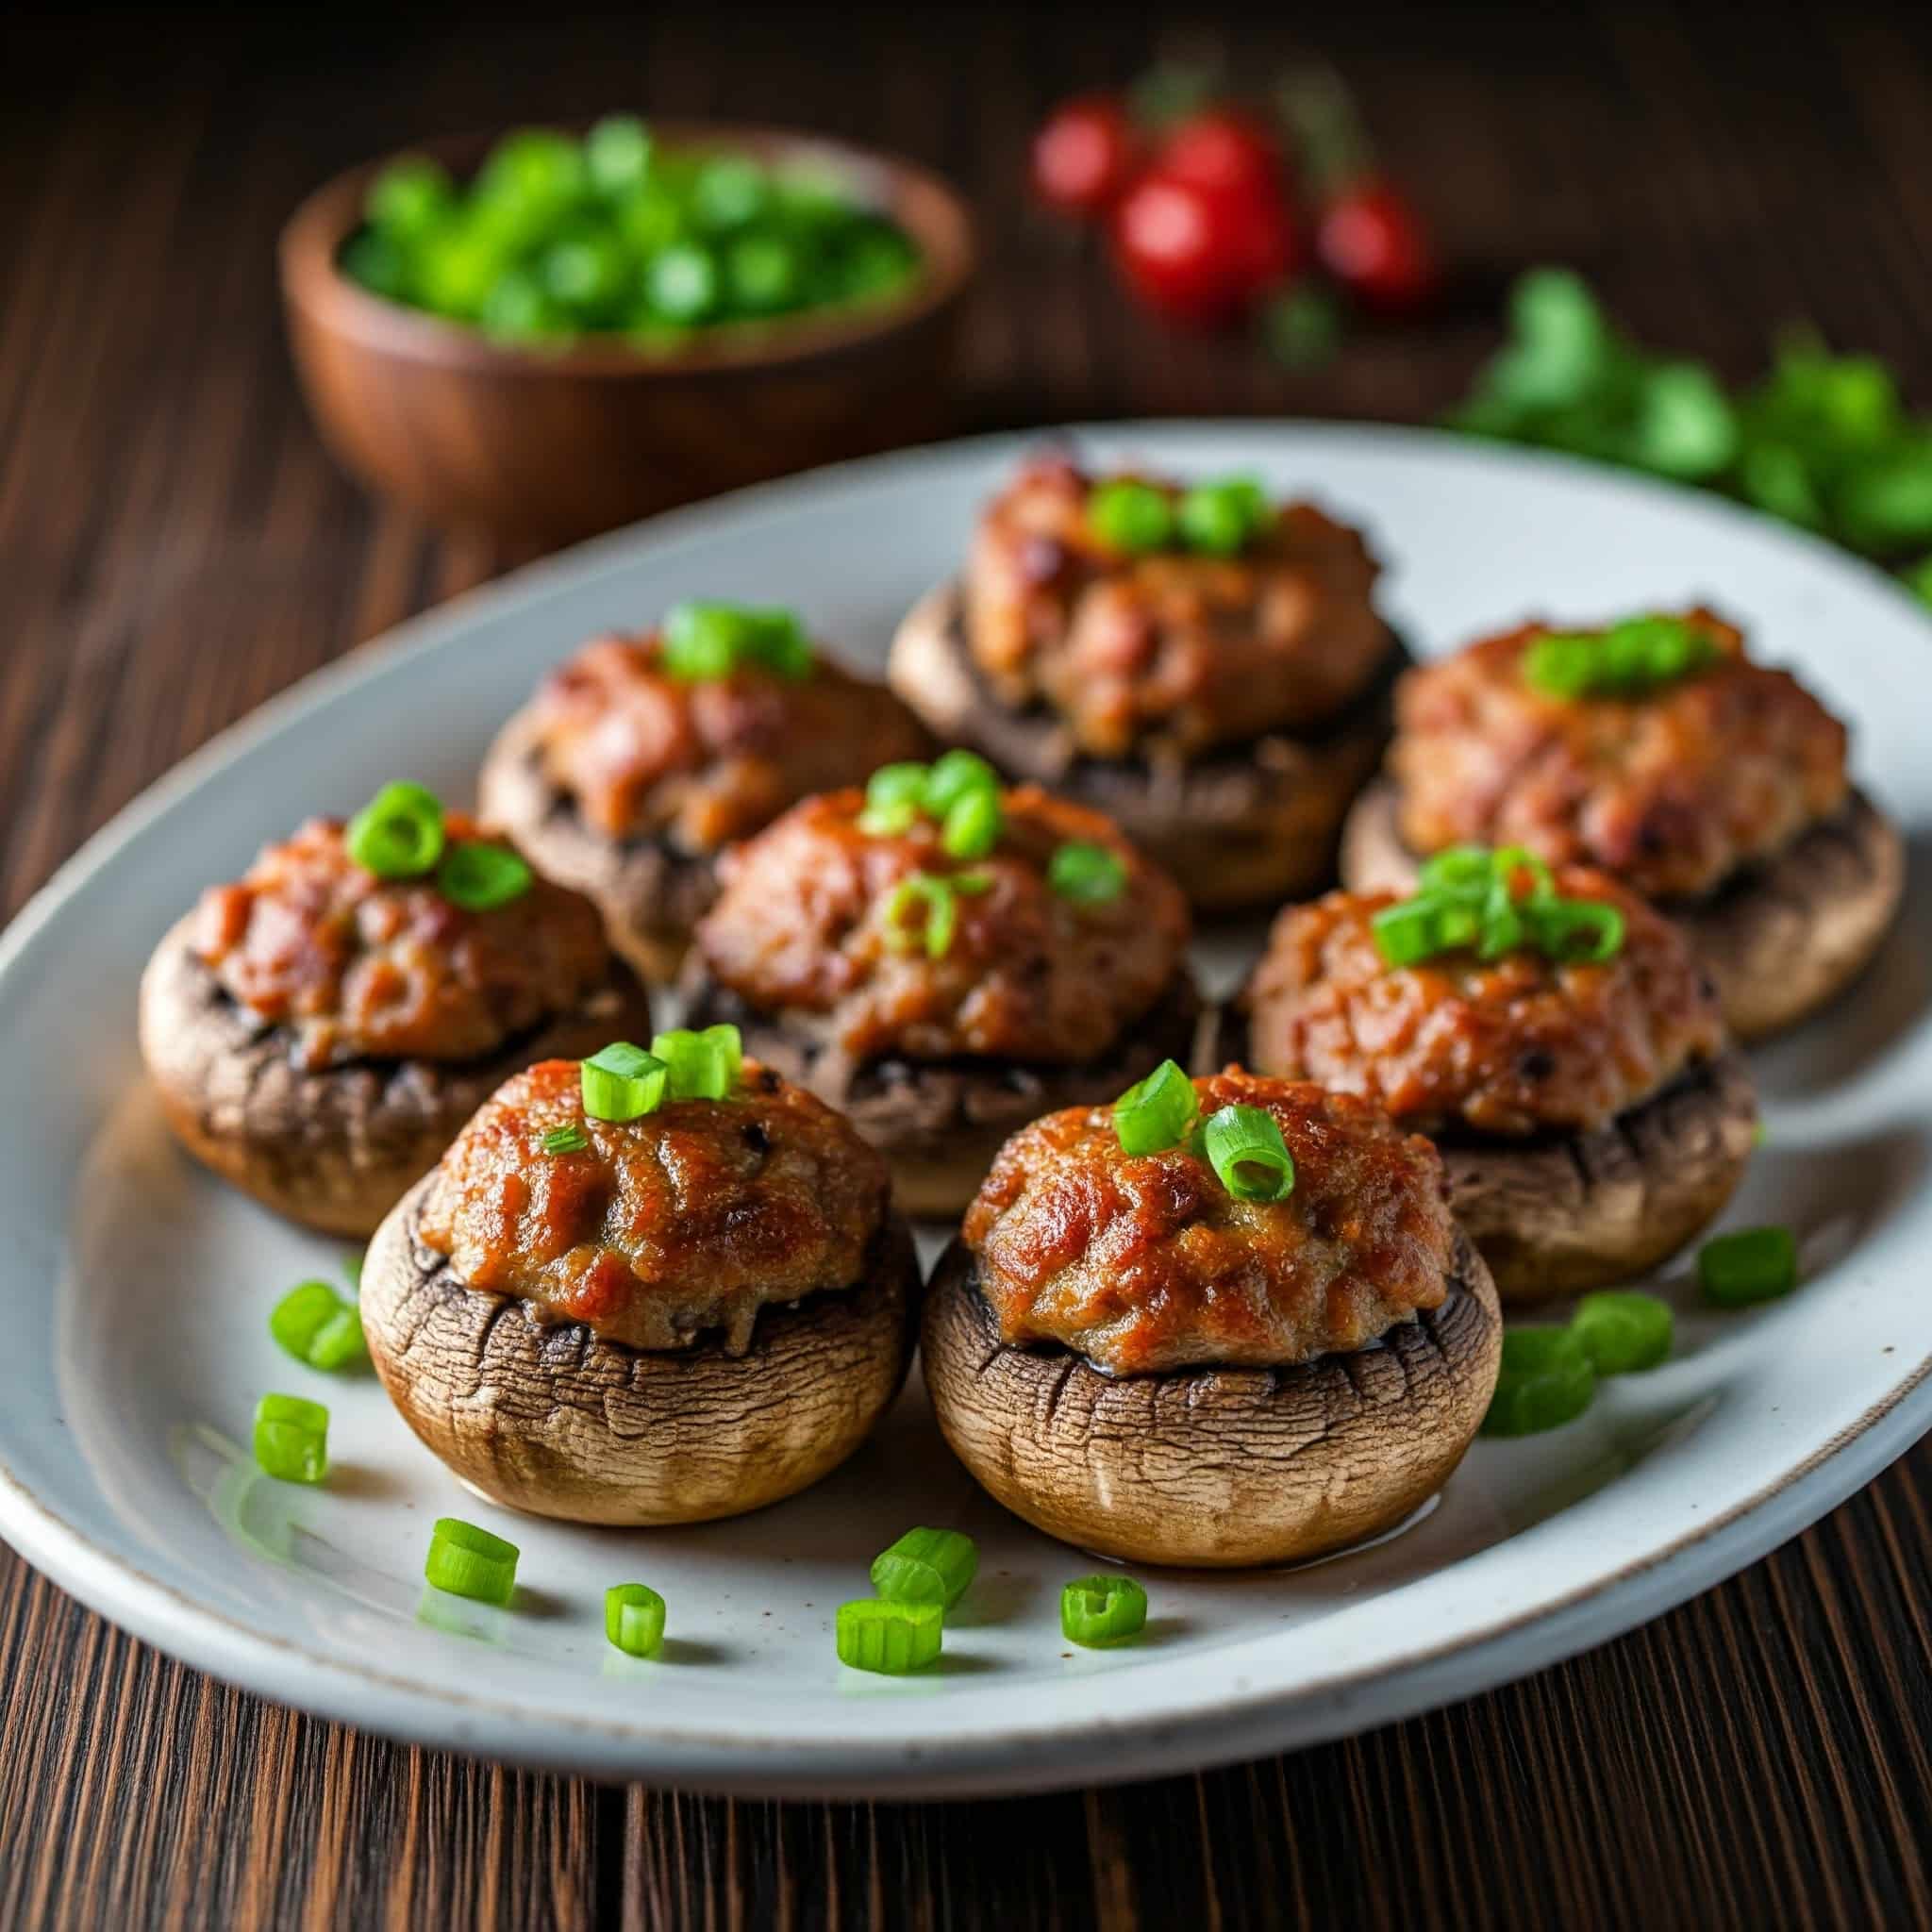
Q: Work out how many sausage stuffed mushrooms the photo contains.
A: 8